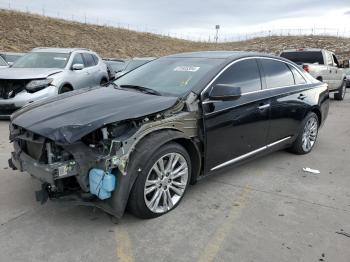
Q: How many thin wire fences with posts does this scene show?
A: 1